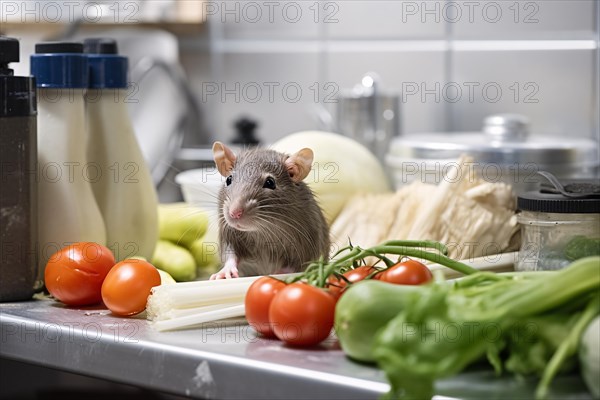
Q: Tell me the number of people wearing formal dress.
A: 0